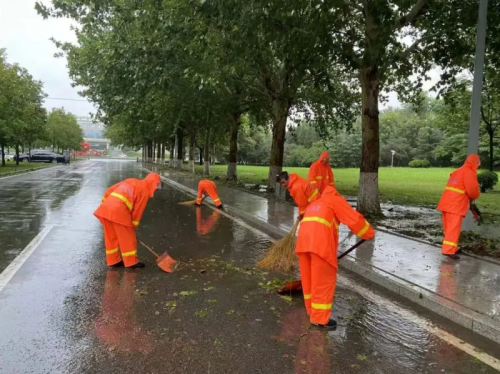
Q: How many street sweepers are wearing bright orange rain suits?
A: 6